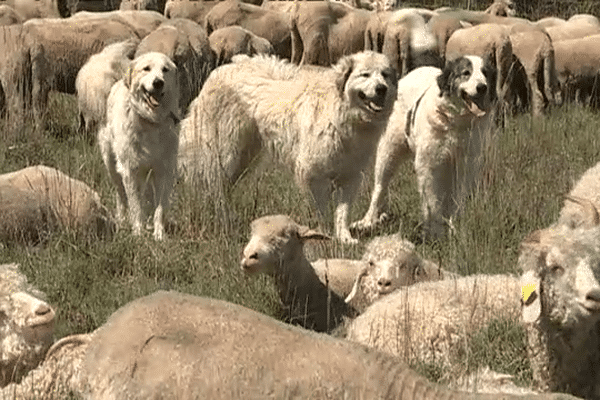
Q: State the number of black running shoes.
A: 0